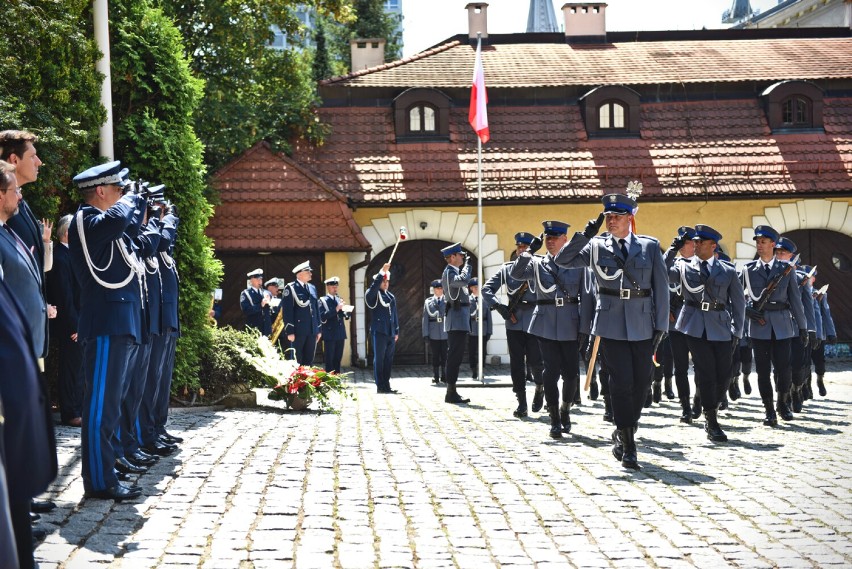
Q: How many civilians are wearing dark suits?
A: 4